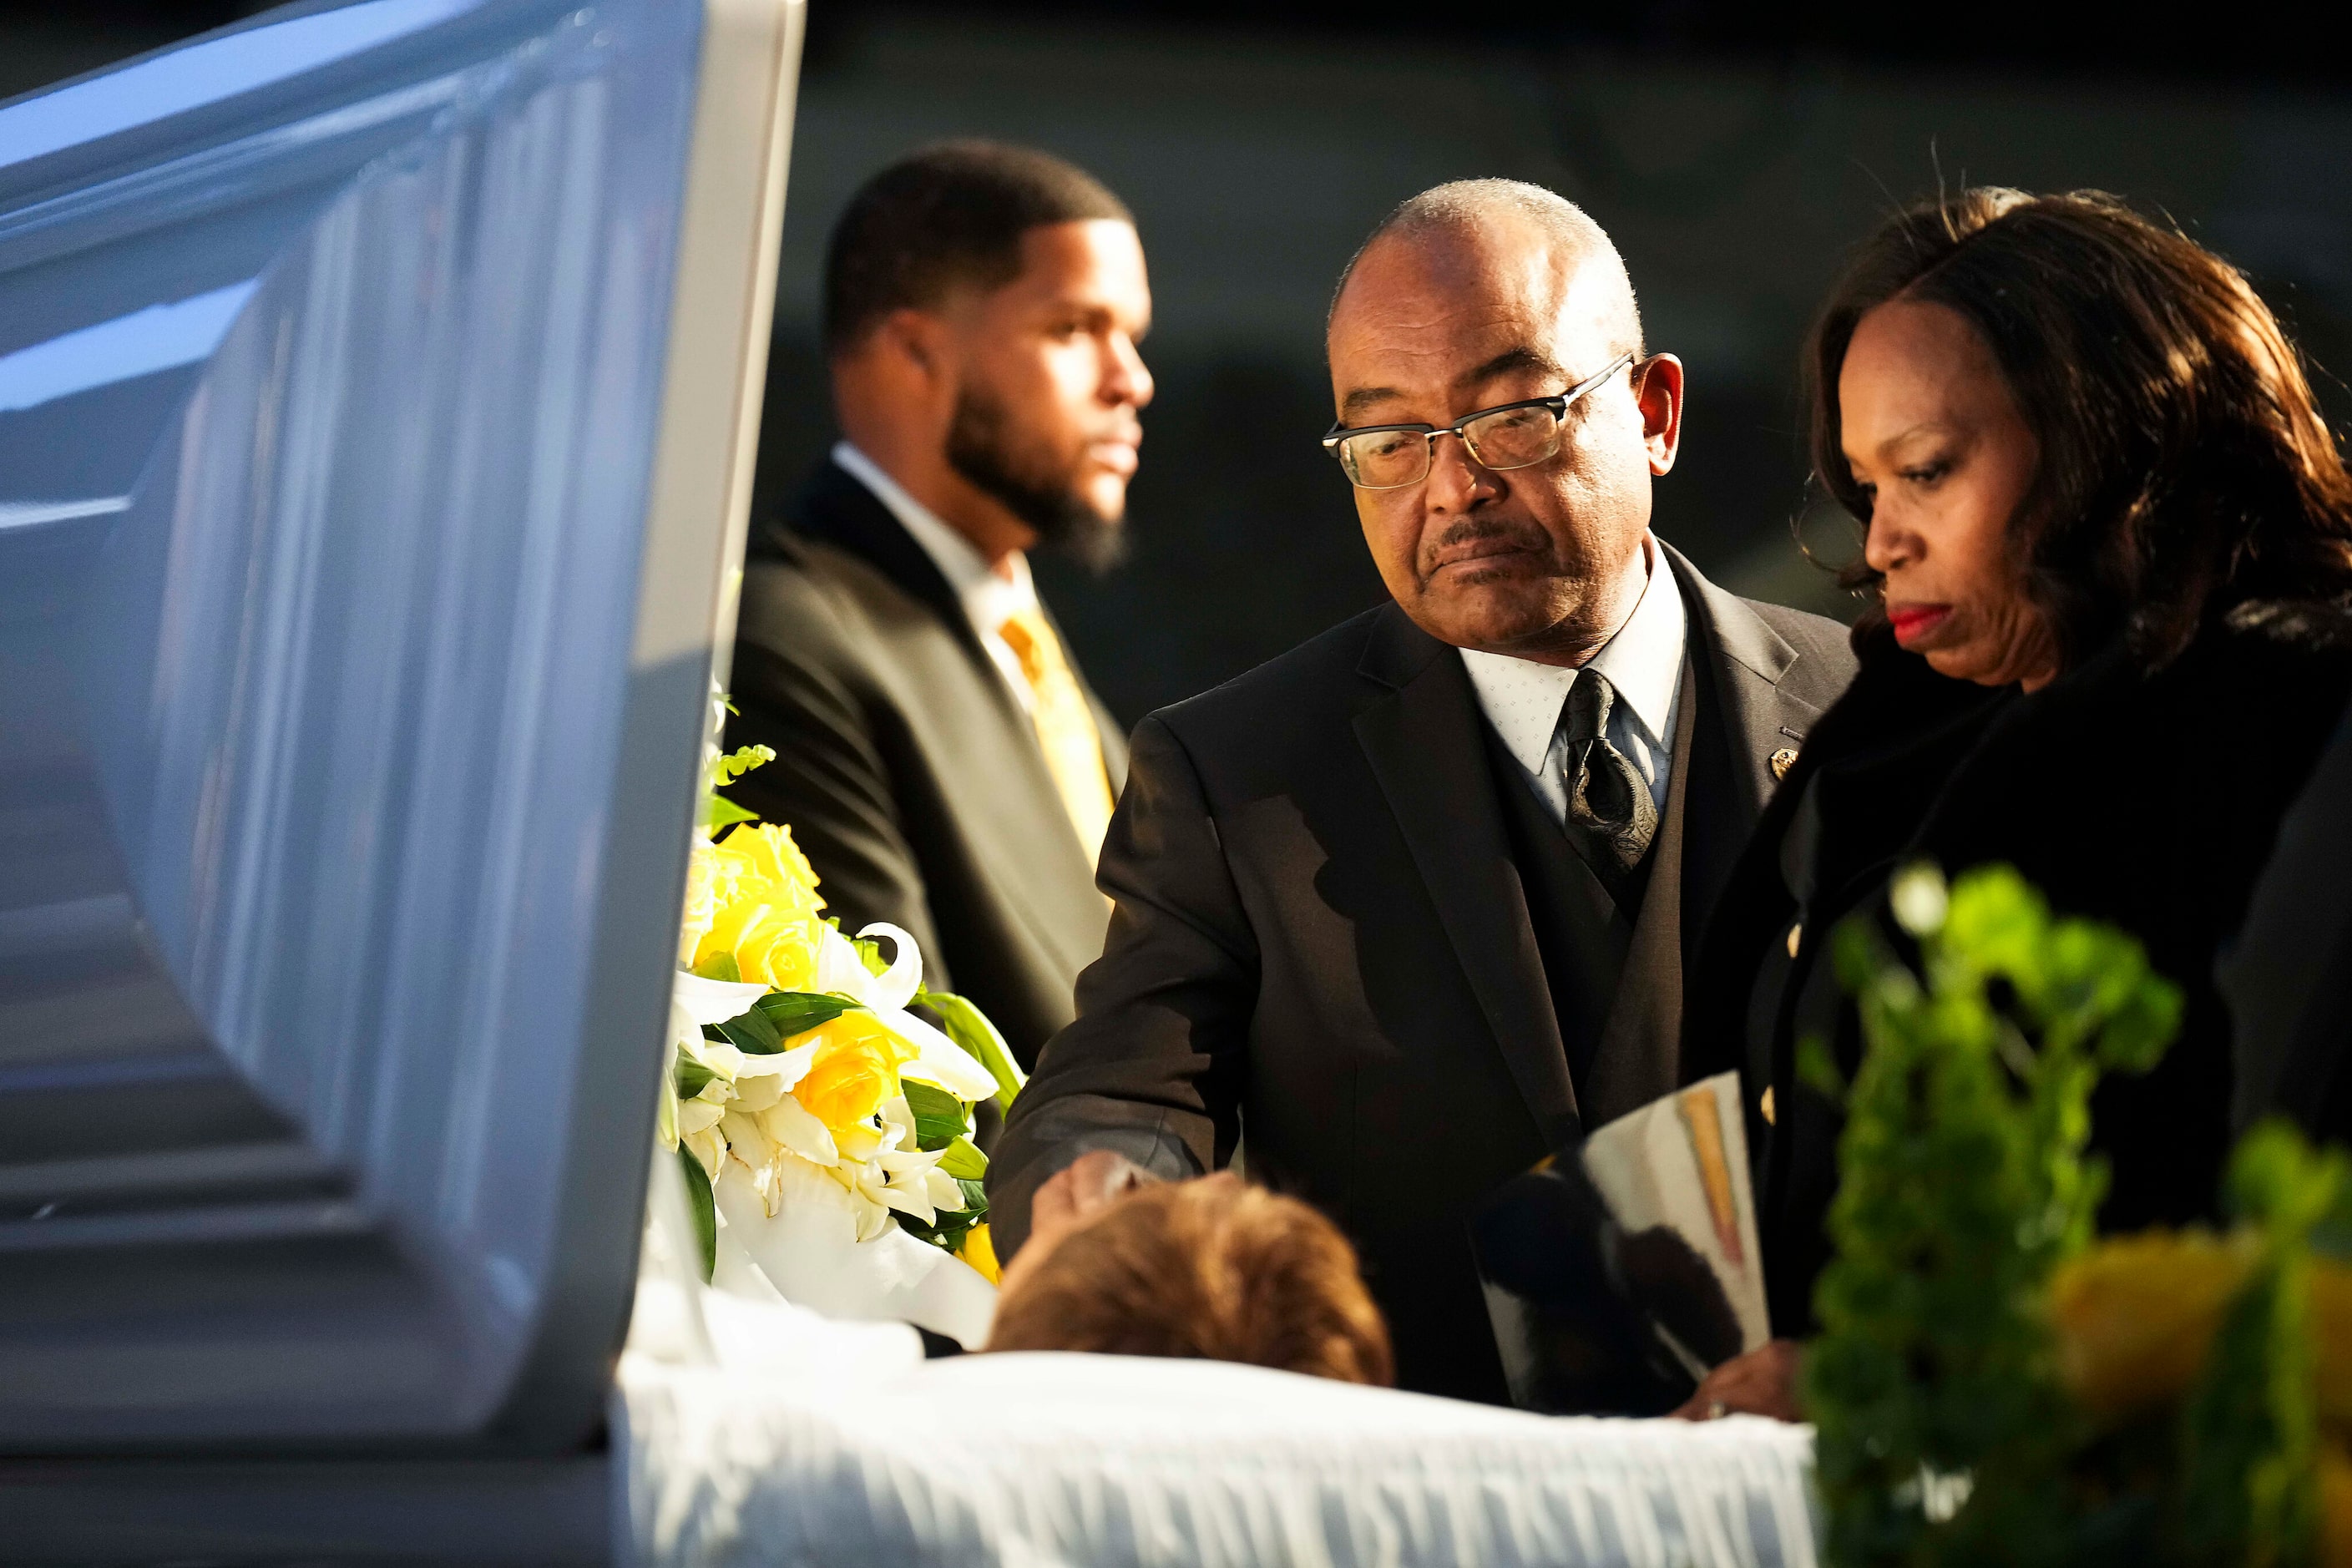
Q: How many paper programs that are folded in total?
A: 1